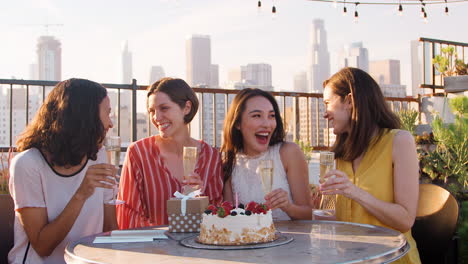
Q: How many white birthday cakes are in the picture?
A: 1